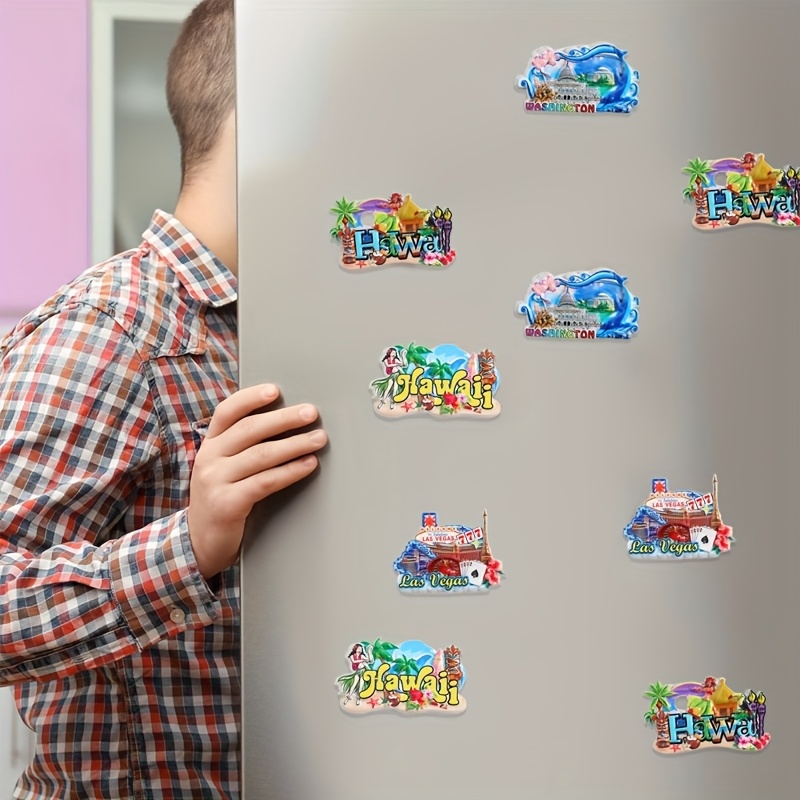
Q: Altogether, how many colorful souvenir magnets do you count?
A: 9